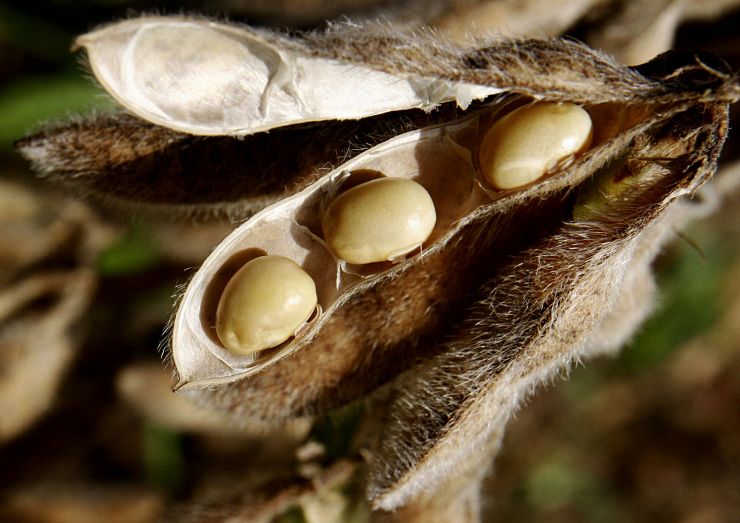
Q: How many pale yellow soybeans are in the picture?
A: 3